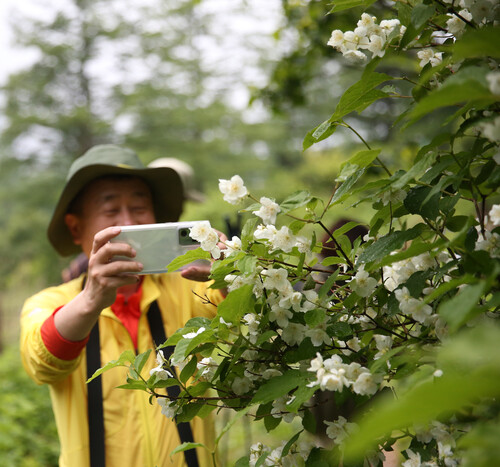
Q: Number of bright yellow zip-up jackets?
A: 1